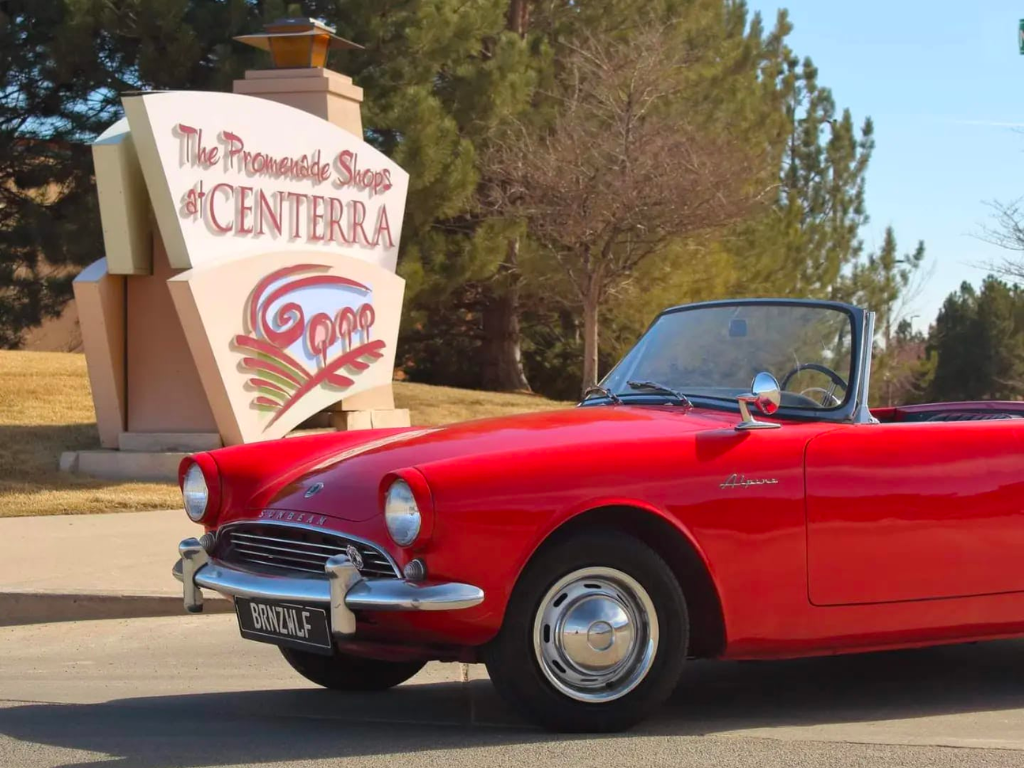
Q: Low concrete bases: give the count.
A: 1